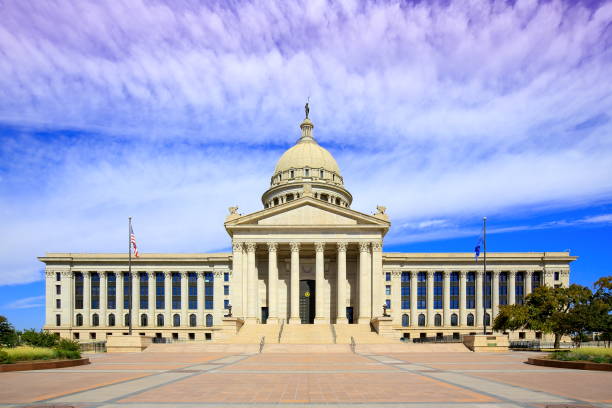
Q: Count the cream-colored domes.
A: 1